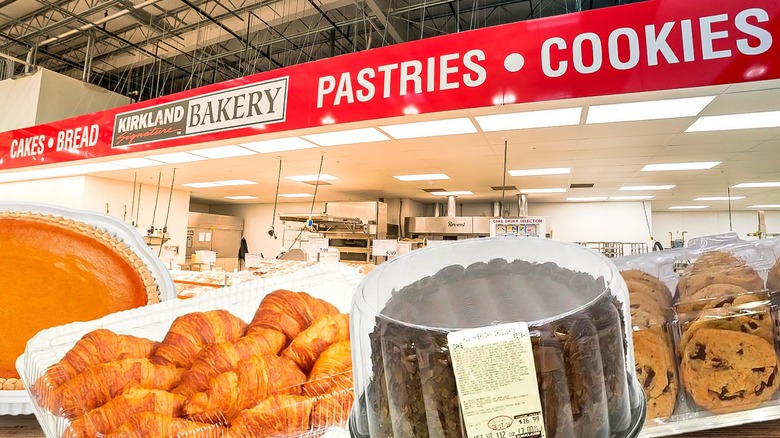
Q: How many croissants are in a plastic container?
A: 12